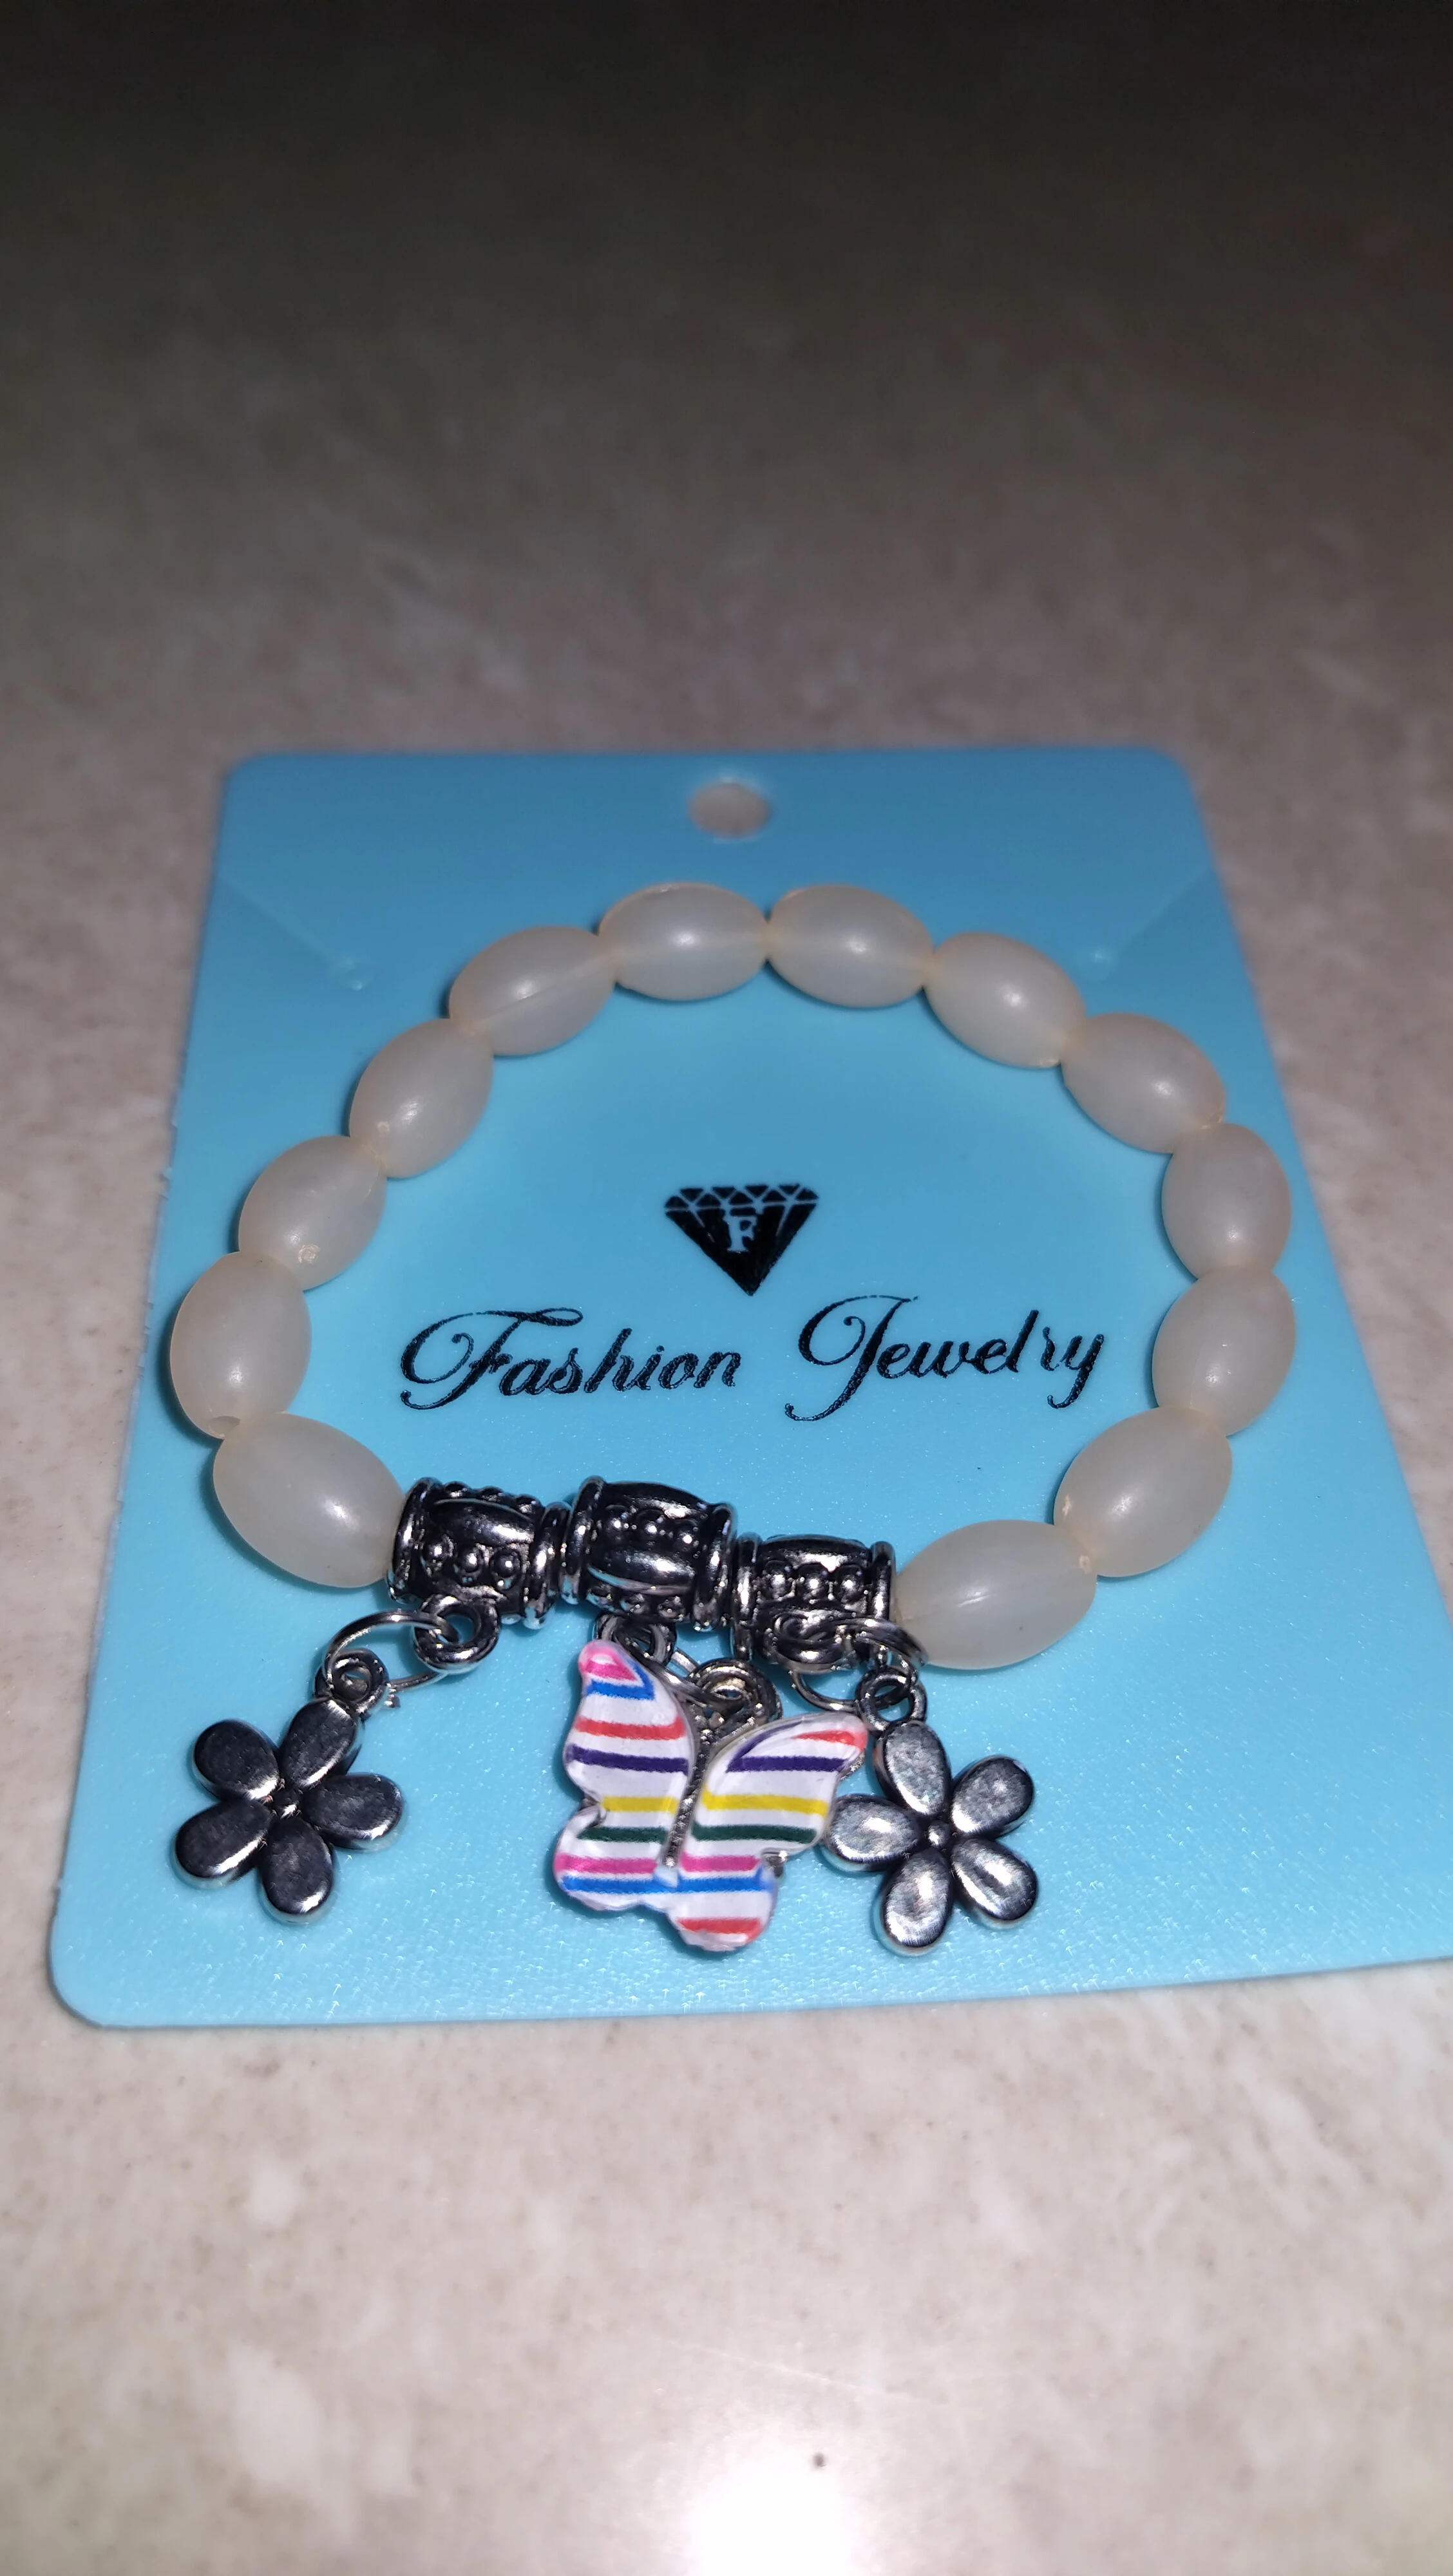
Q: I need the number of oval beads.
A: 13